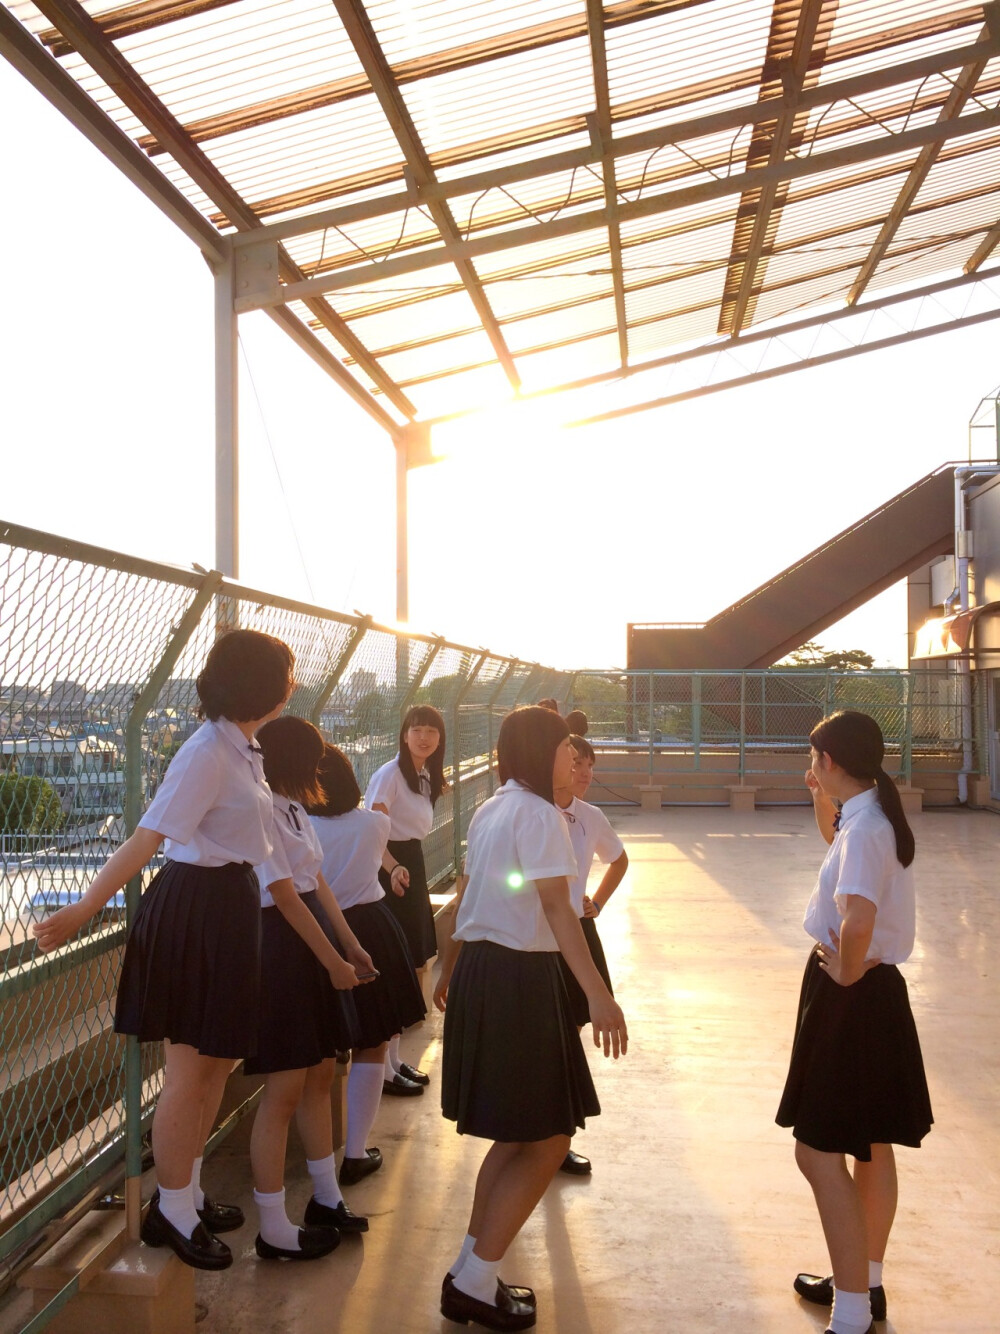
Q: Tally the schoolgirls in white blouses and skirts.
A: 7